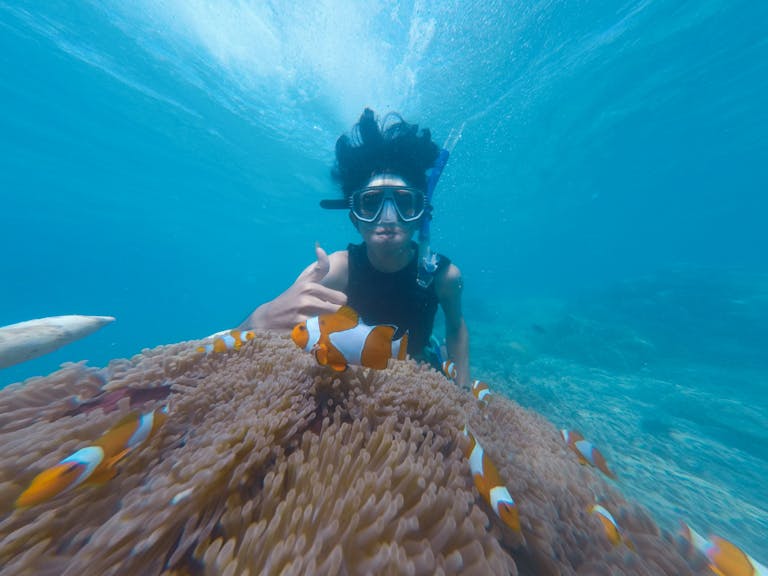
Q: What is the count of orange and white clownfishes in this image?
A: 9